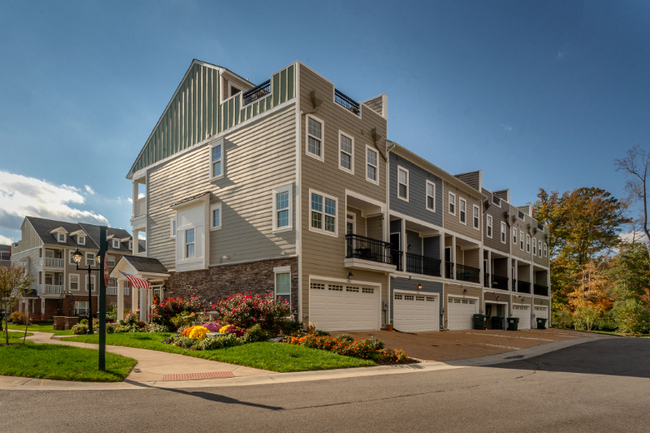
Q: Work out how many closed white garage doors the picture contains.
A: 5